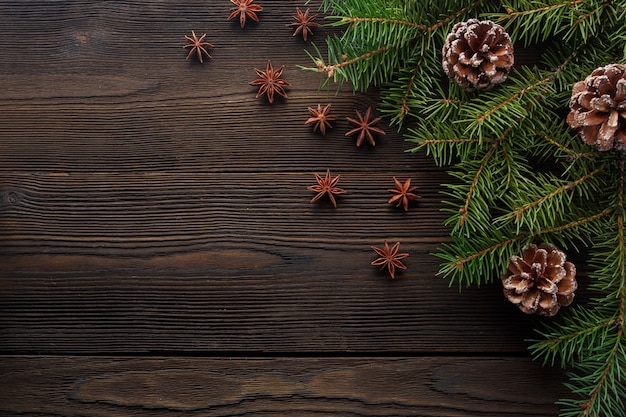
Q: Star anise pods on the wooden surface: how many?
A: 9